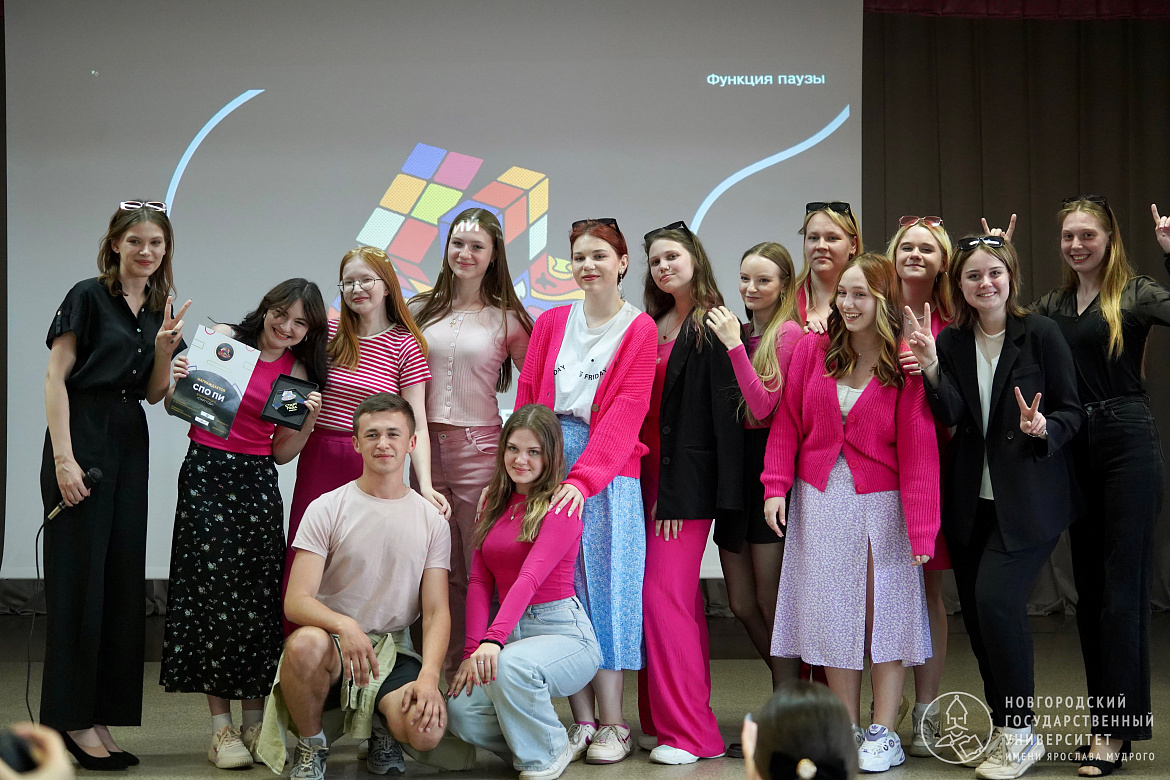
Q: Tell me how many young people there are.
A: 14